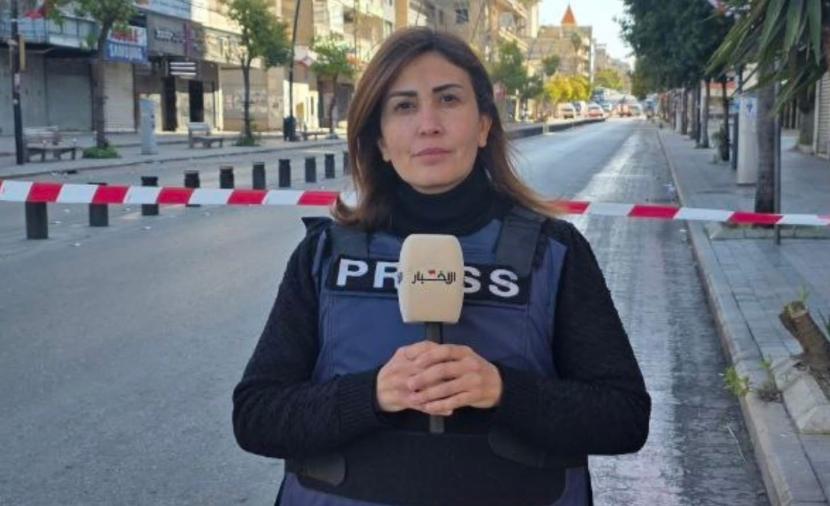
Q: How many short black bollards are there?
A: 10